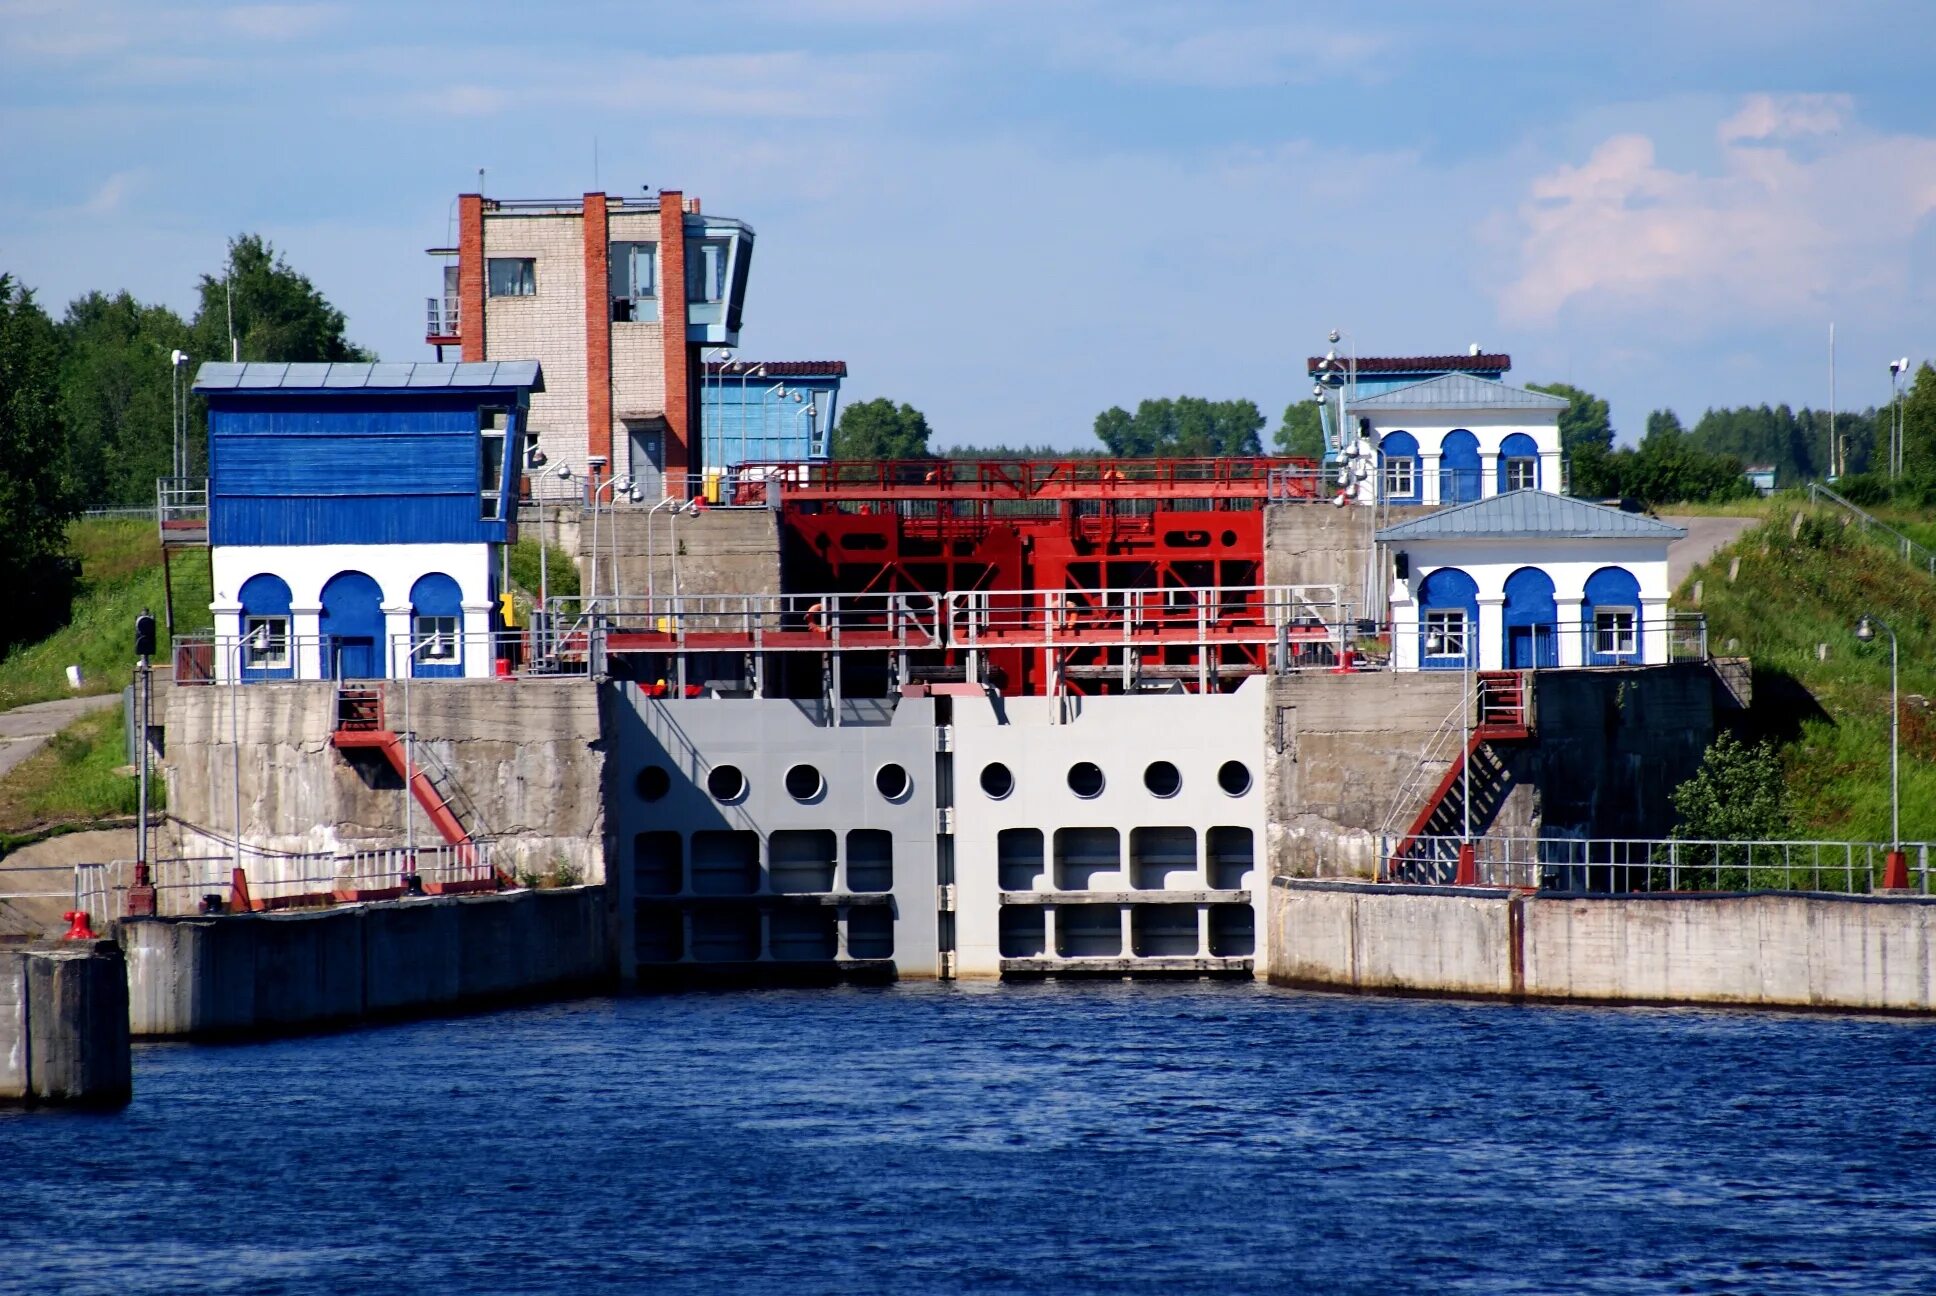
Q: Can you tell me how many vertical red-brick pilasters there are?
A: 3